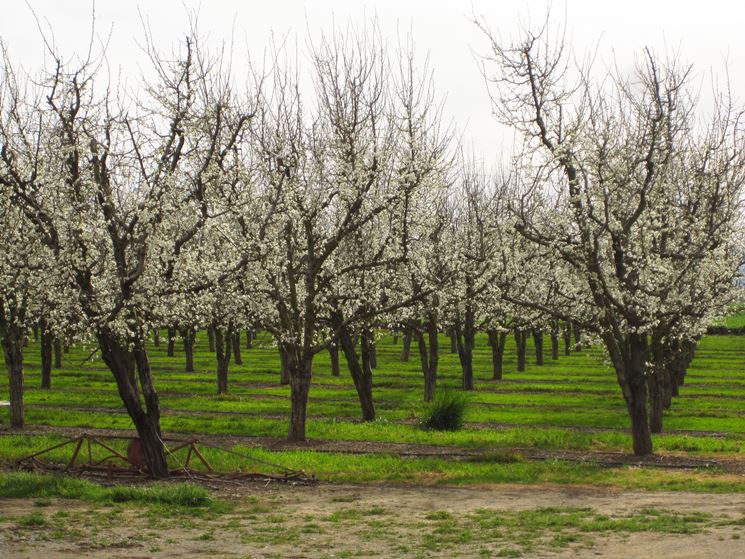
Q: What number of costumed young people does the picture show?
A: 0